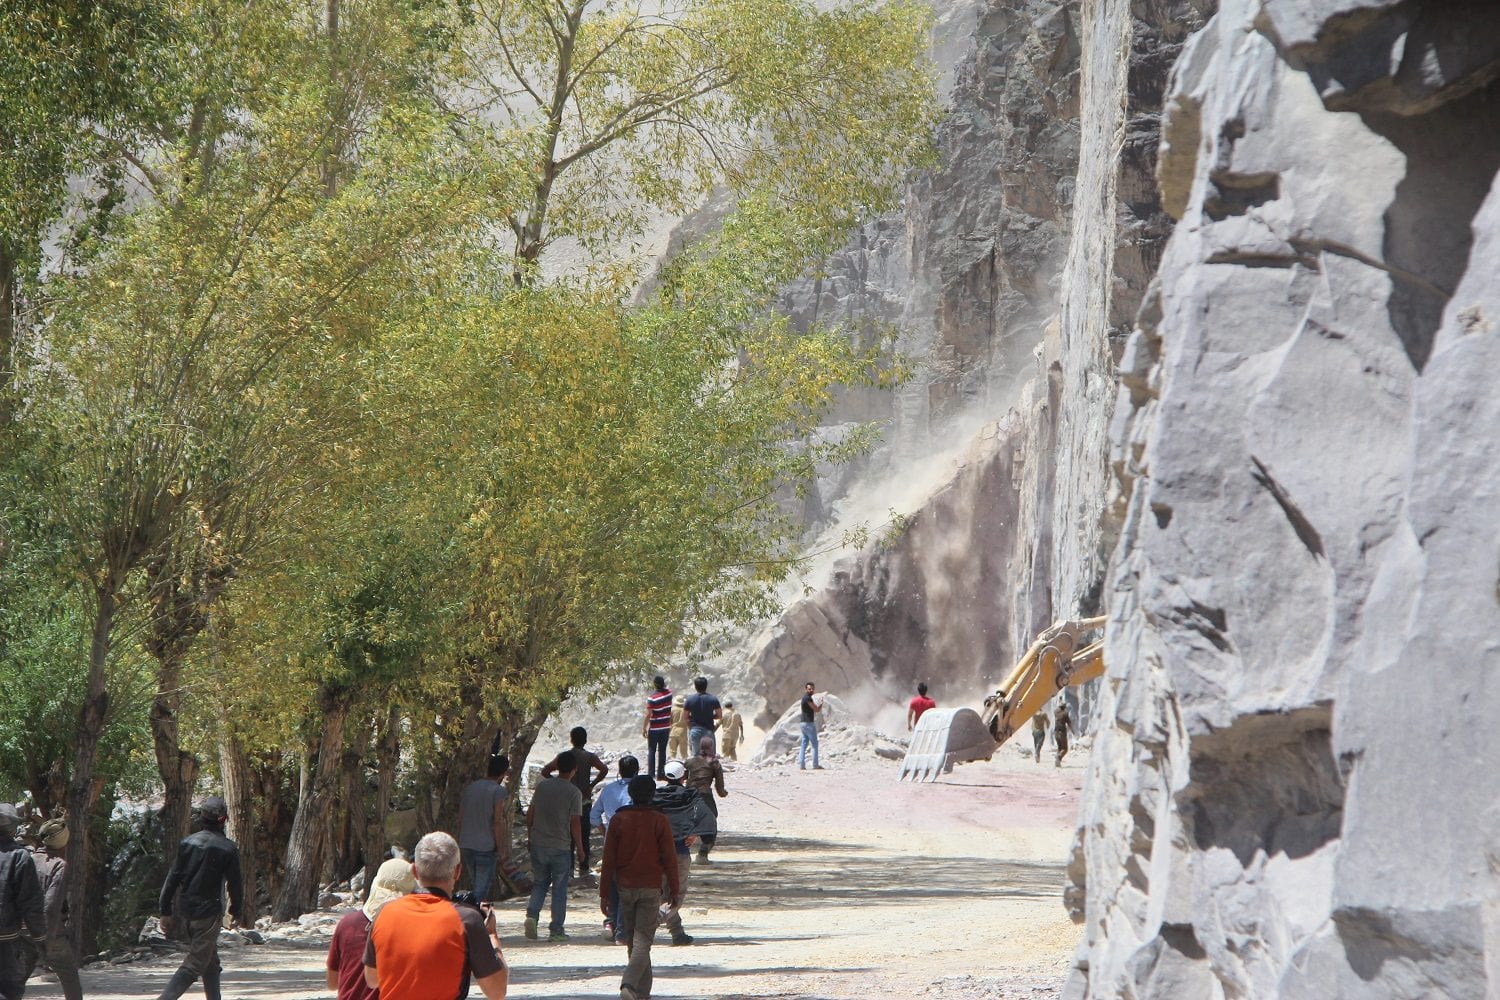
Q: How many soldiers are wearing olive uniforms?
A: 2